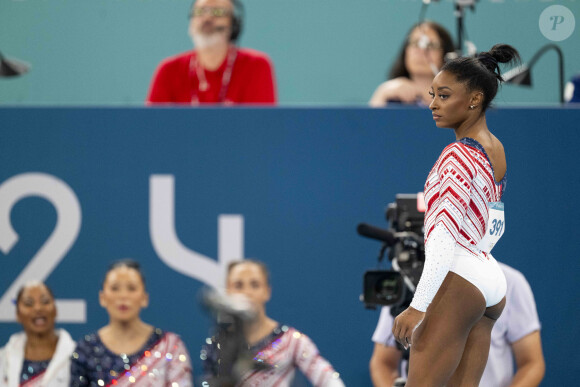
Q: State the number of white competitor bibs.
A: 1